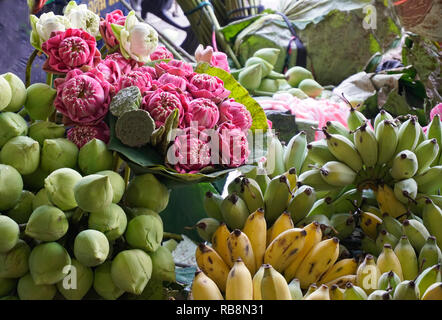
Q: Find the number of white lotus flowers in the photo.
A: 3